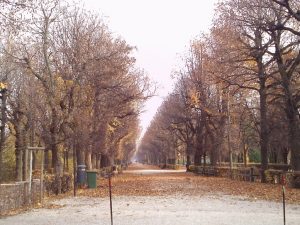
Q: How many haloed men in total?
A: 0